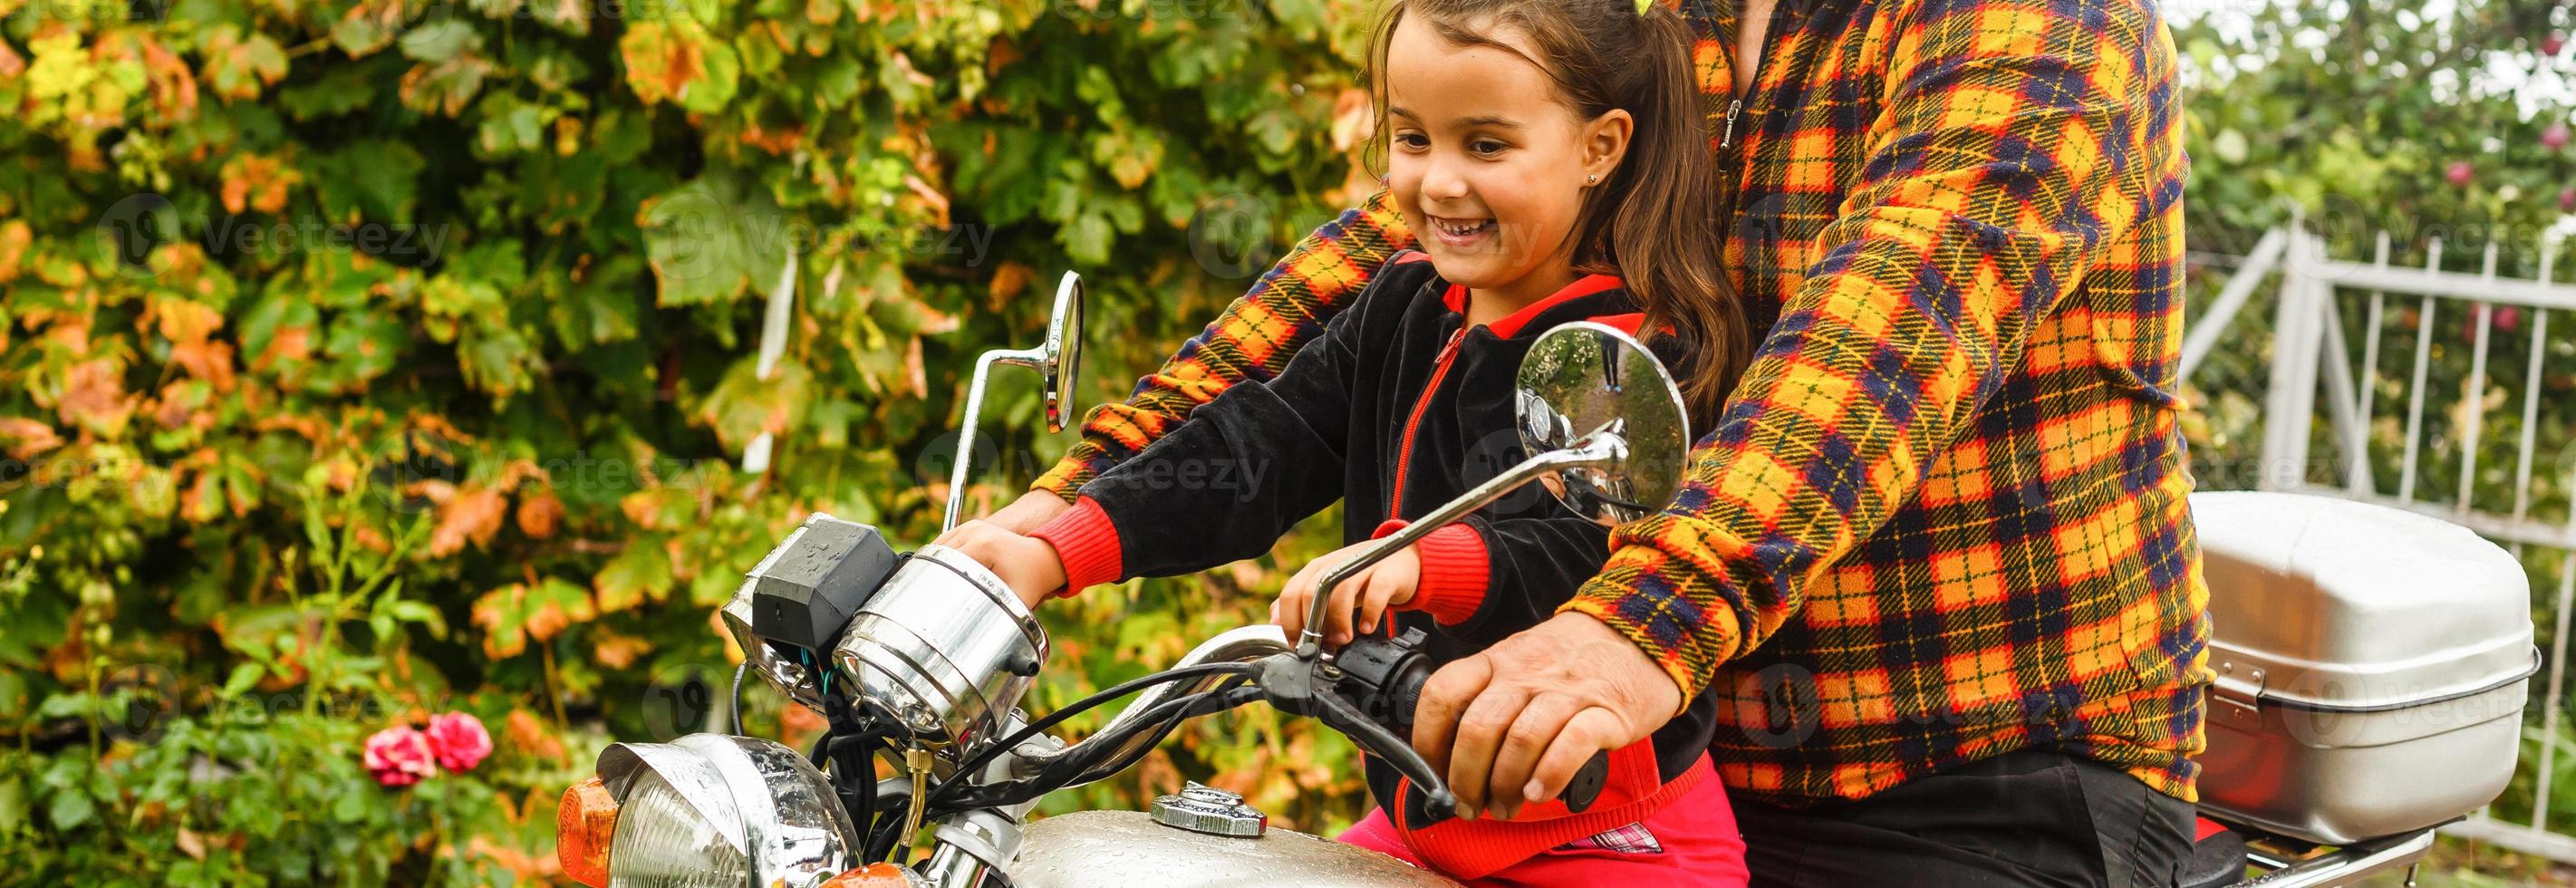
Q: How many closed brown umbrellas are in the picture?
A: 0